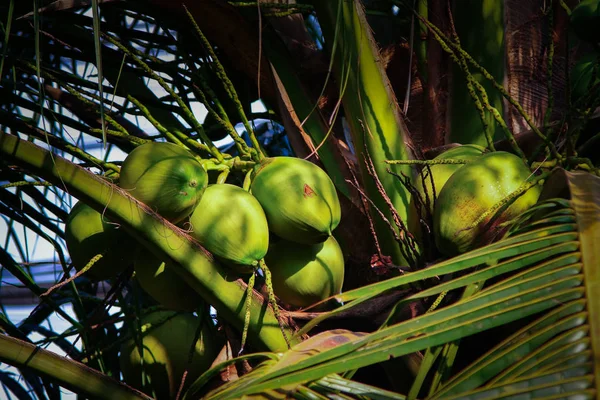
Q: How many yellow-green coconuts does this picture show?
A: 9